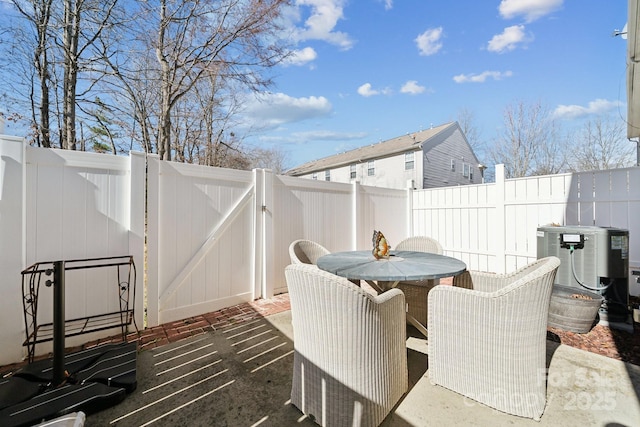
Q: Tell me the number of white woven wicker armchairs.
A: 4